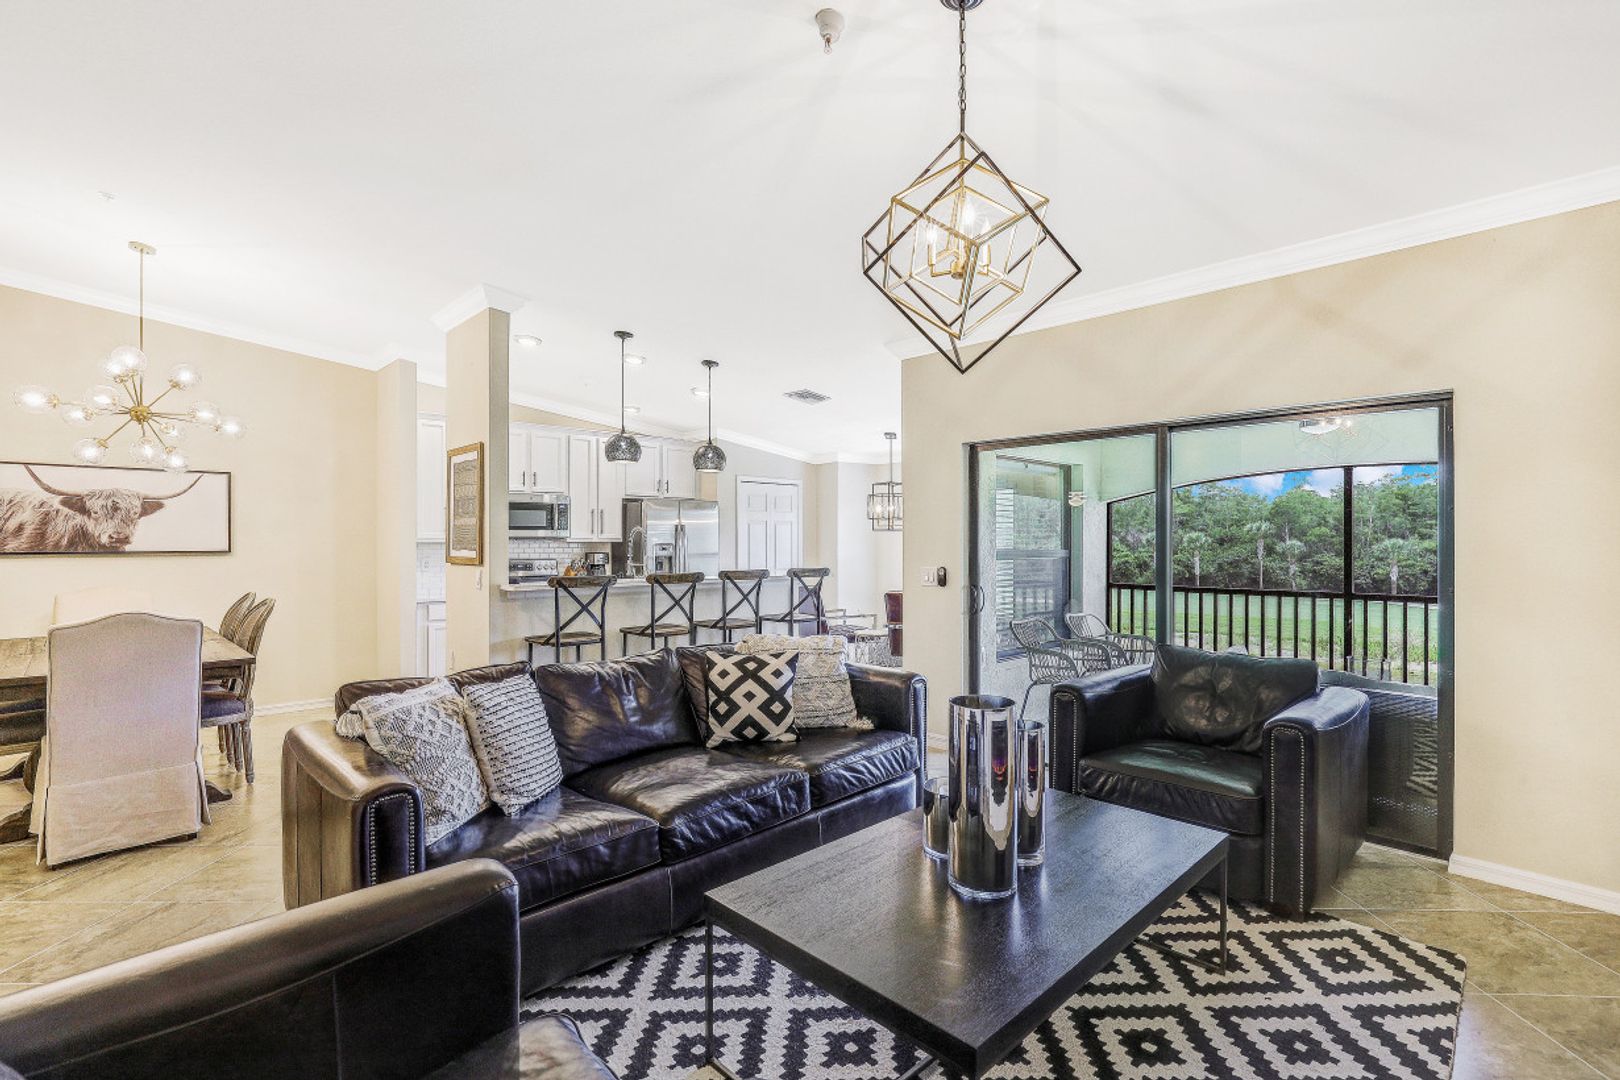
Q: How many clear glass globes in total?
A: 12